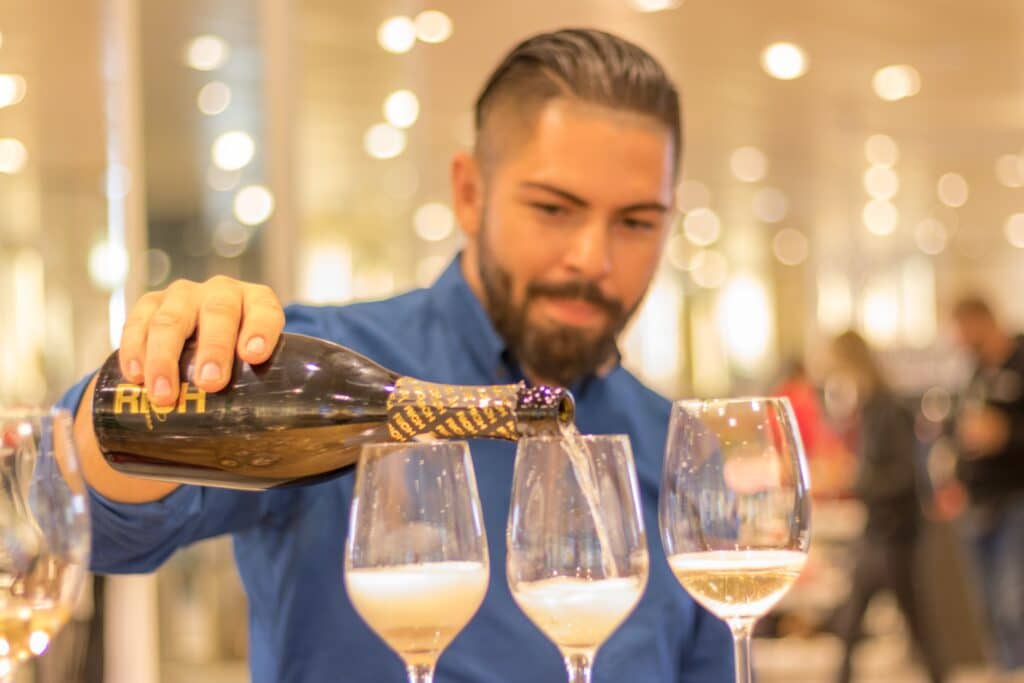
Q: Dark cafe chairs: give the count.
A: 0